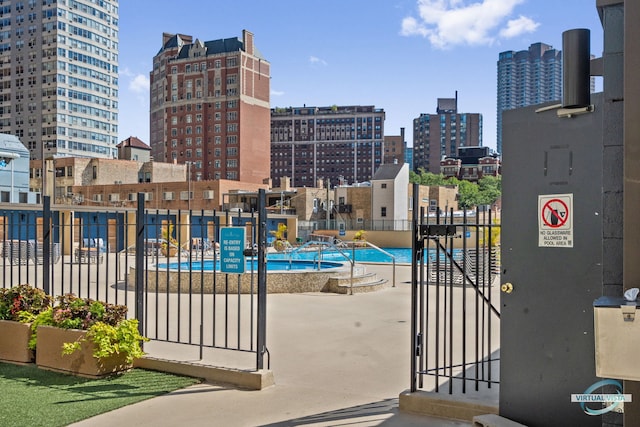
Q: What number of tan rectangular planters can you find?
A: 2